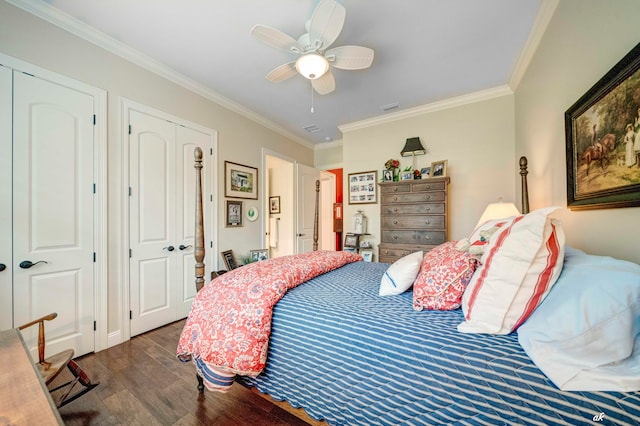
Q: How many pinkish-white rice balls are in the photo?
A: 0